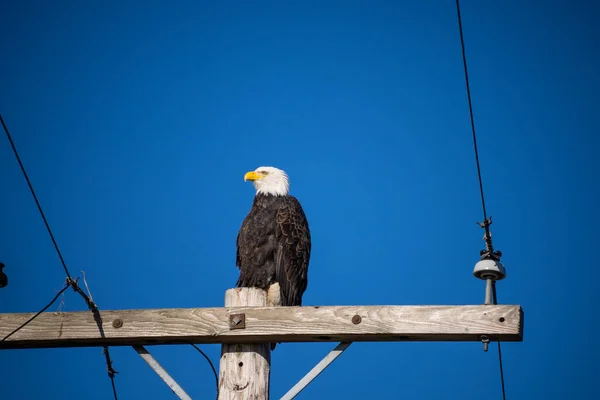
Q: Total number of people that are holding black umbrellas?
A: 0